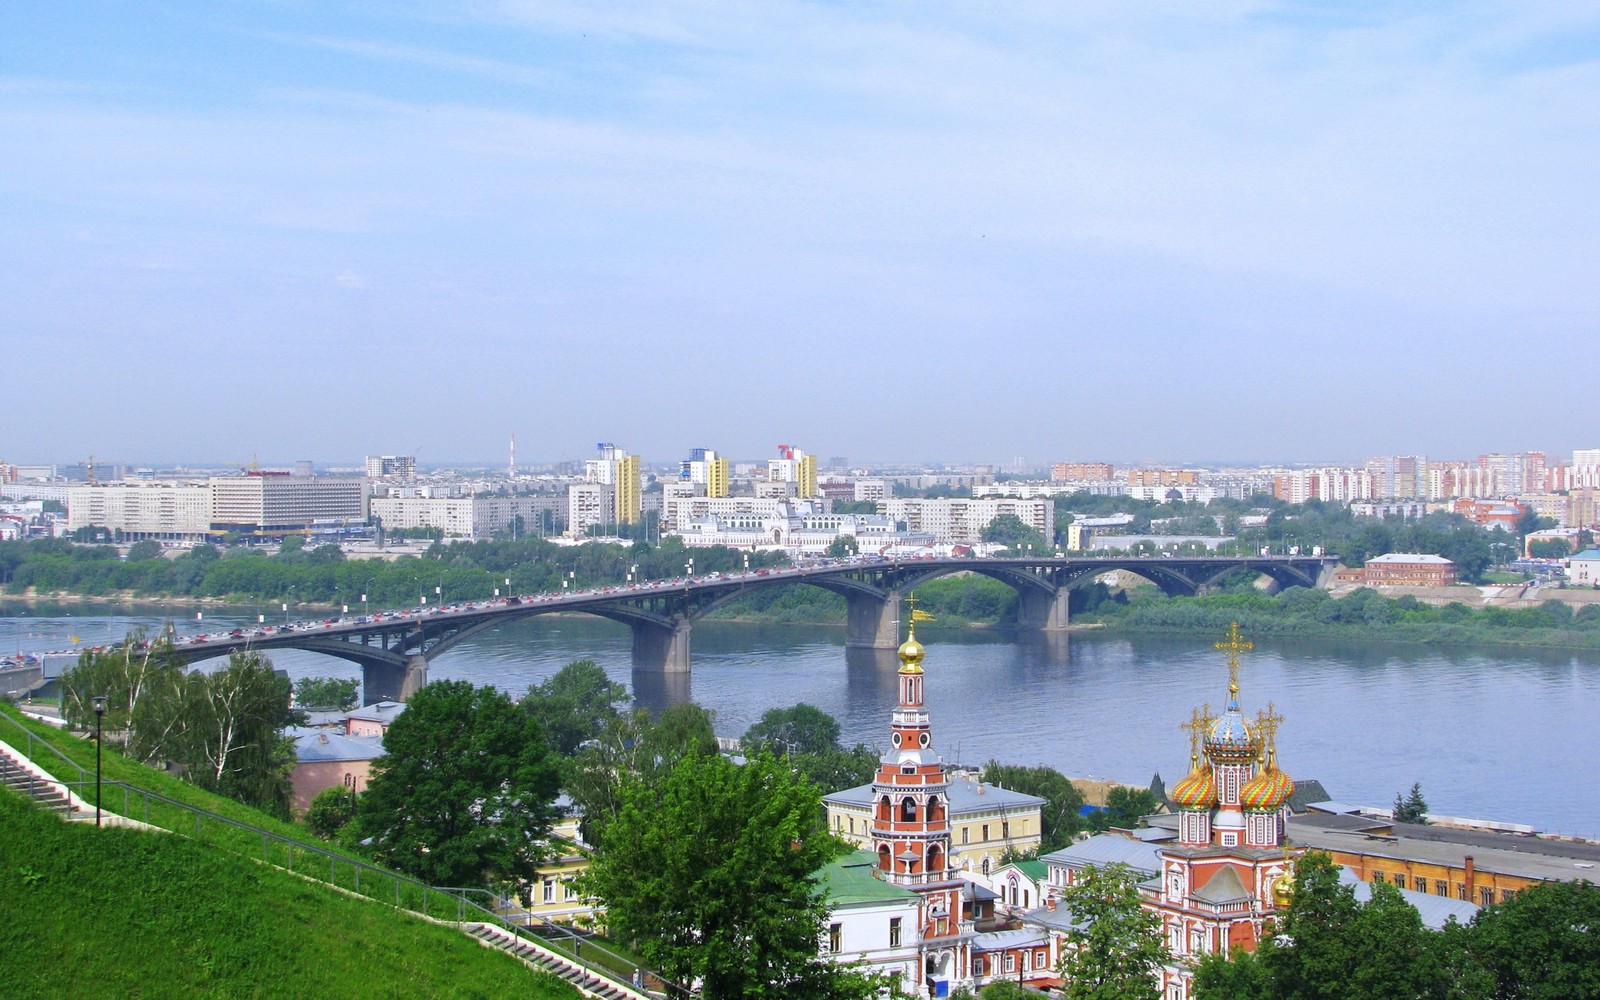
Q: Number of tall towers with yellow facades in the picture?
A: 3